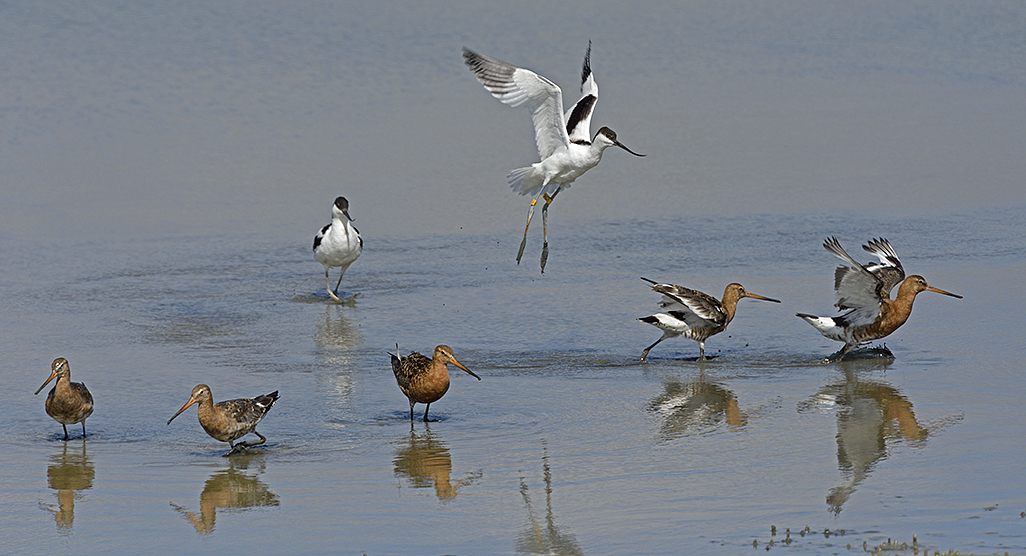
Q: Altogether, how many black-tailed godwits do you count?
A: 5